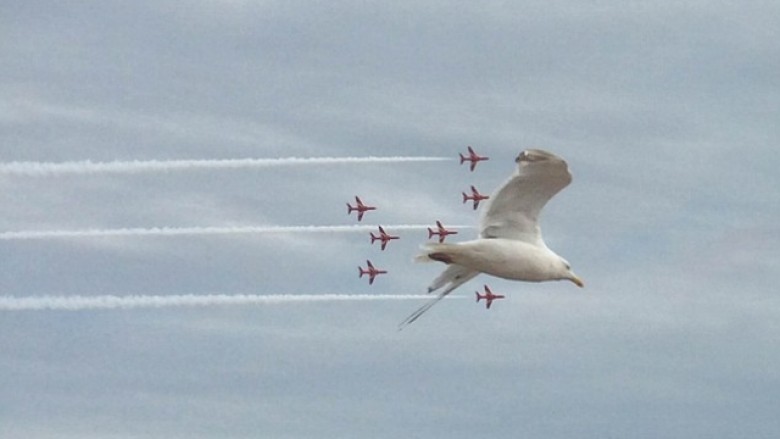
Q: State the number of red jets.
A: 7